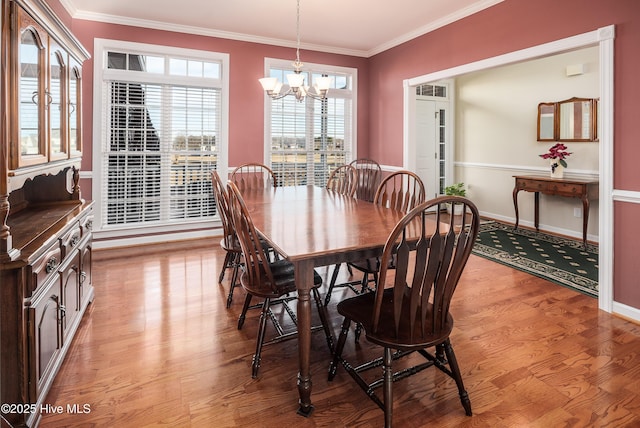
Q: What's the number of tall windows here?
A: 2